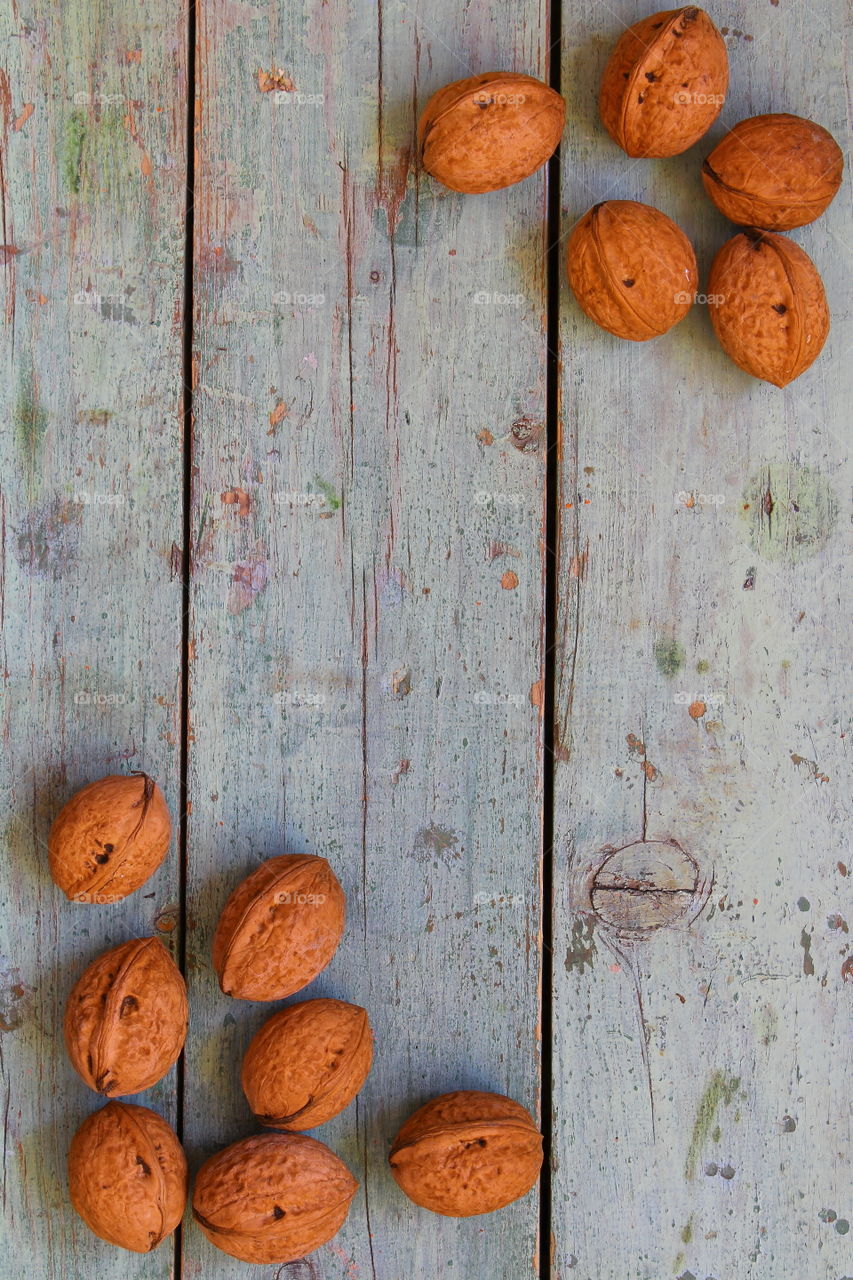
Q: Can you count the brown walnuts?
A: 12